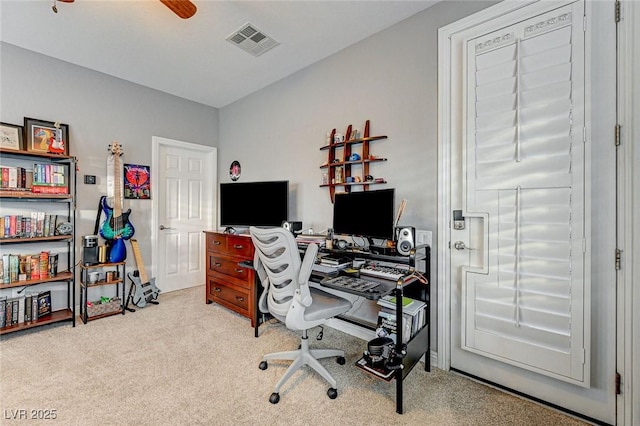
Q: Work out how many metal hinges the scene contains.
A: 4